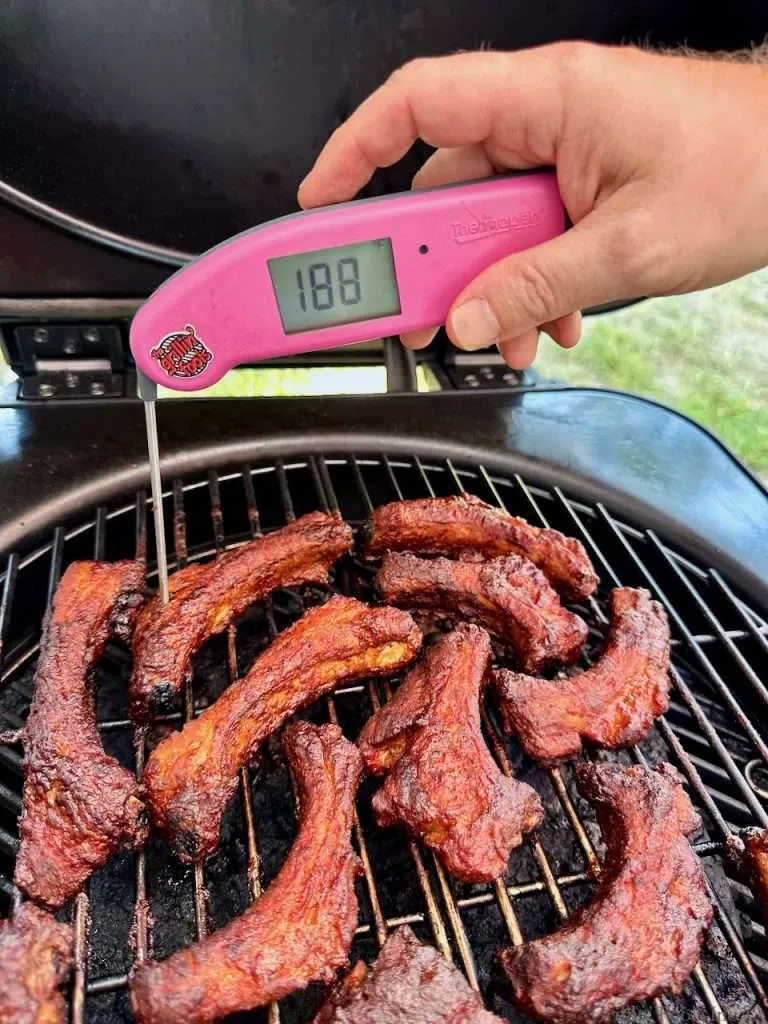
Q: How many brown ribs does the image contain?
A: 12